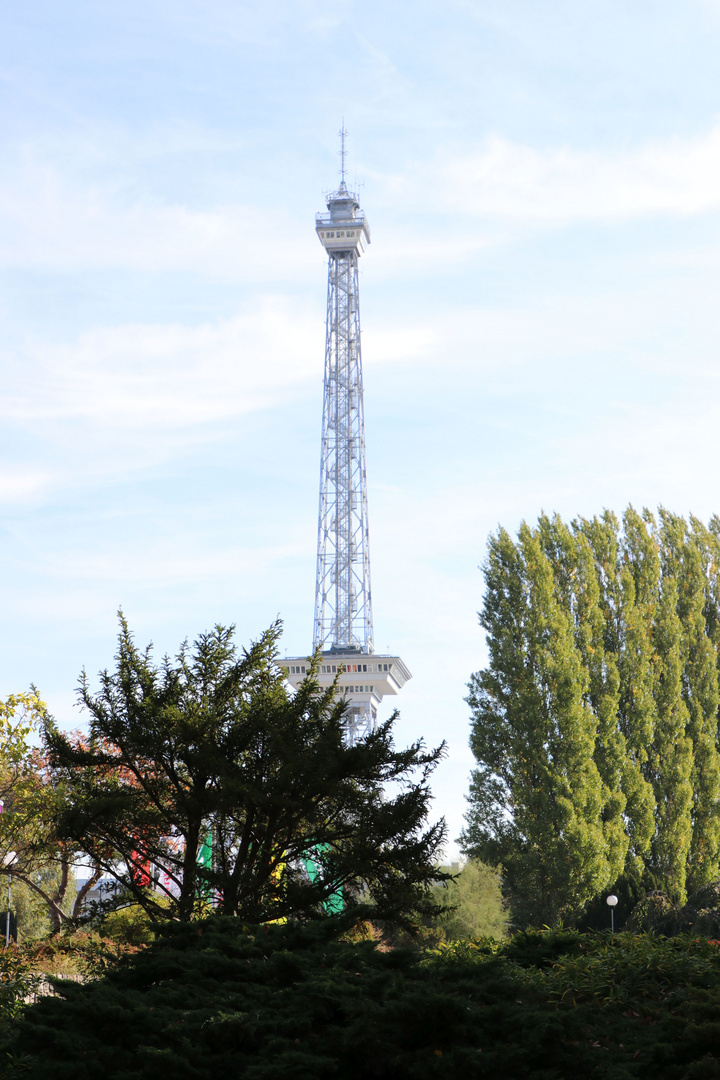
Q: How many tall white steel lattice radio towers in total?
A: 1